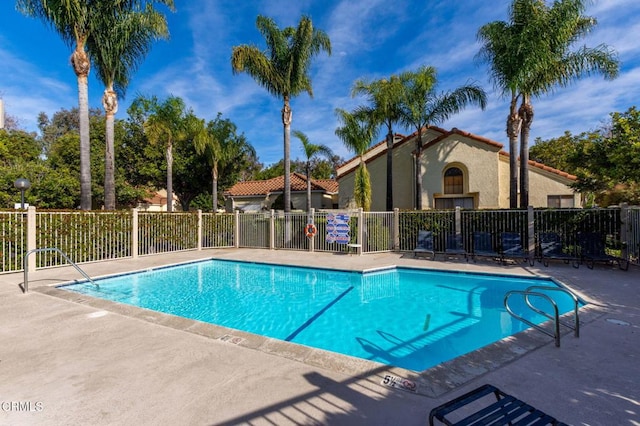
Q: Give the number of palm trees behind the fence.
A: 11